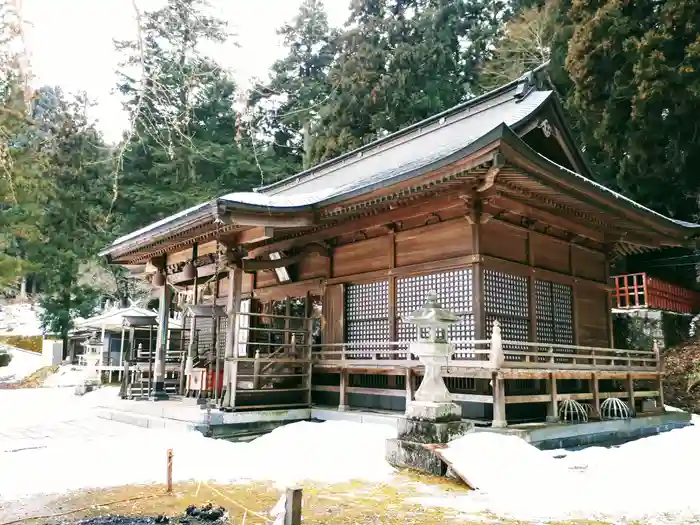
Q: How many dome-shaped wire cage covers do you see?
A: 2